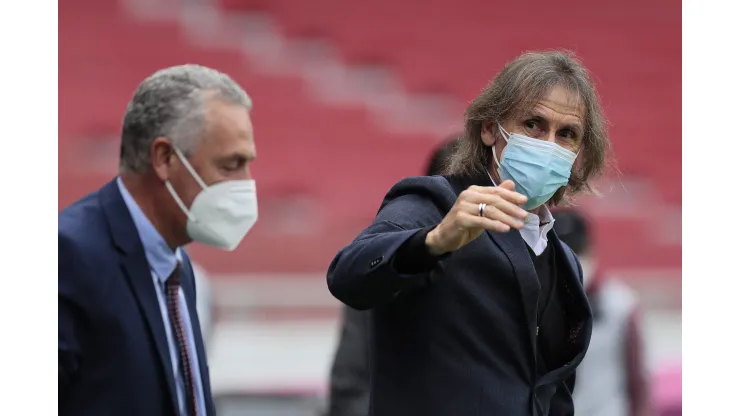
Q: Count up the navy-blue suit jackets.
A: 2